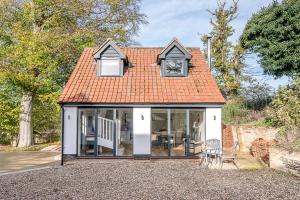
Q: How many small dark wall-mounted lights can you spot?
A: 3